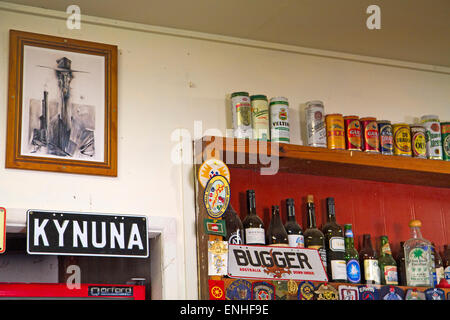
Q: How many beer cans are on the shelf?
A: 12